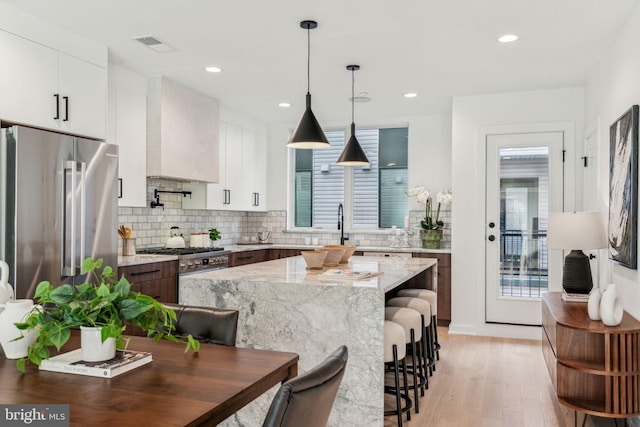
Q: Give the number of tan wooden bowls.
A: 3